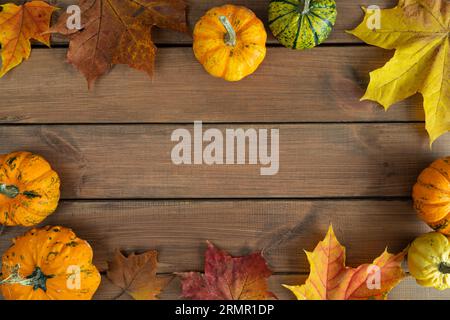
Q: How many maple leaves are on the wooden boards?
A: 6